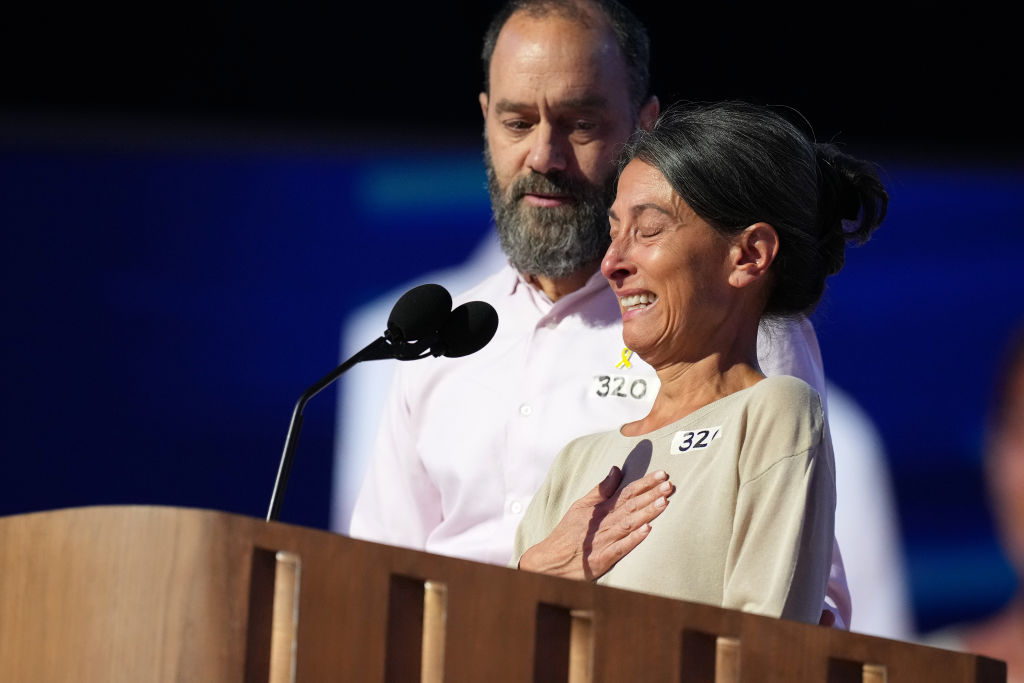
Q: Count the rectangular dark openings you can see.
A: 5